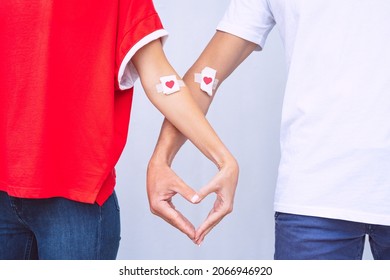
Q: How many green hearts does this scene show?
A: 0